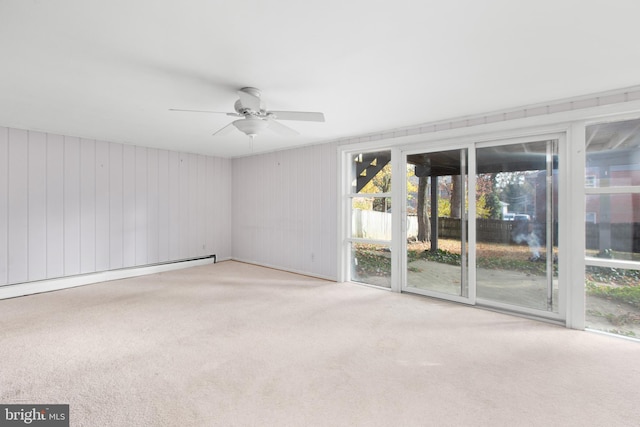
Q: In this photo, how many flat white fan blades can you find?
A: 5